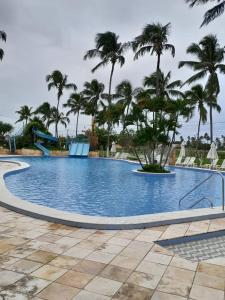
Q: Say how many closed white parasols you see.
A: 3